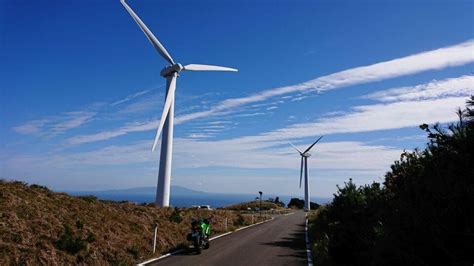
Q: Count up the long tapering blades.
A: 6